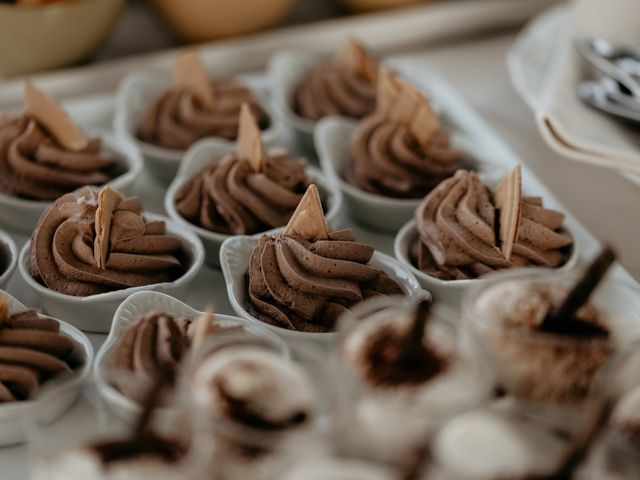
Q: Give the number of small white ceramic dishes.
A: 11